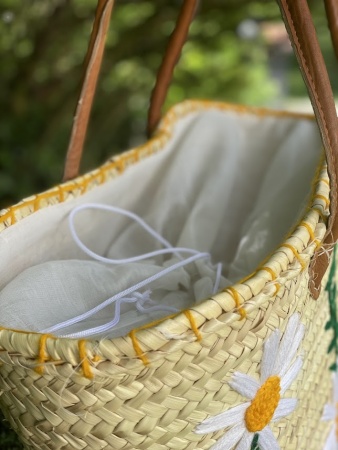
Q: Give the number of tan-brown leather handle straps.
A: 4